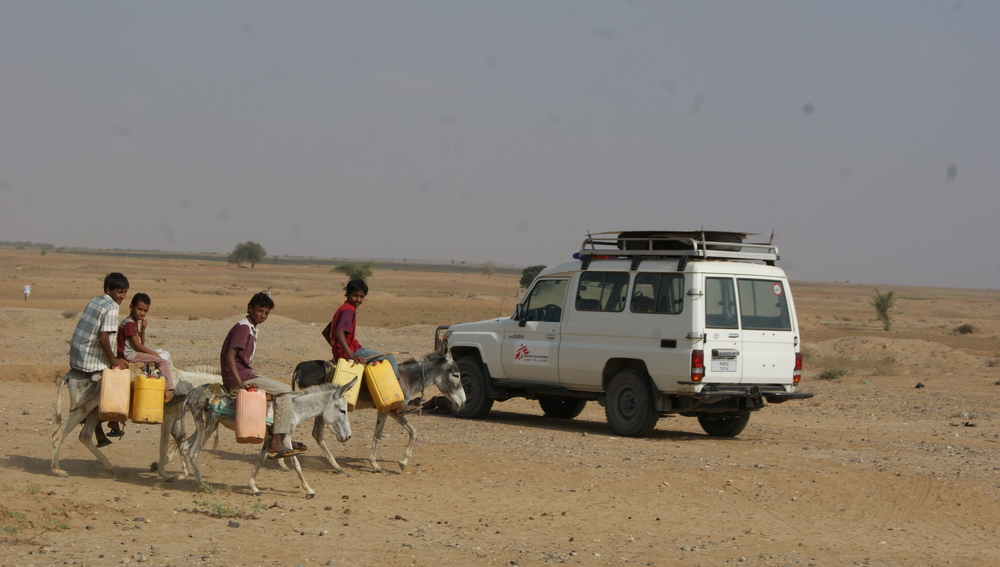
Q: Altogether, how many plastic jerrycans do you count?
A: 5